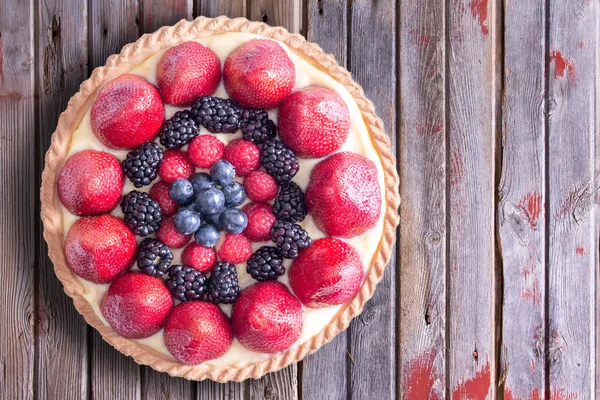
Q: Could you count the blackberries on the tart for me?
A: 12